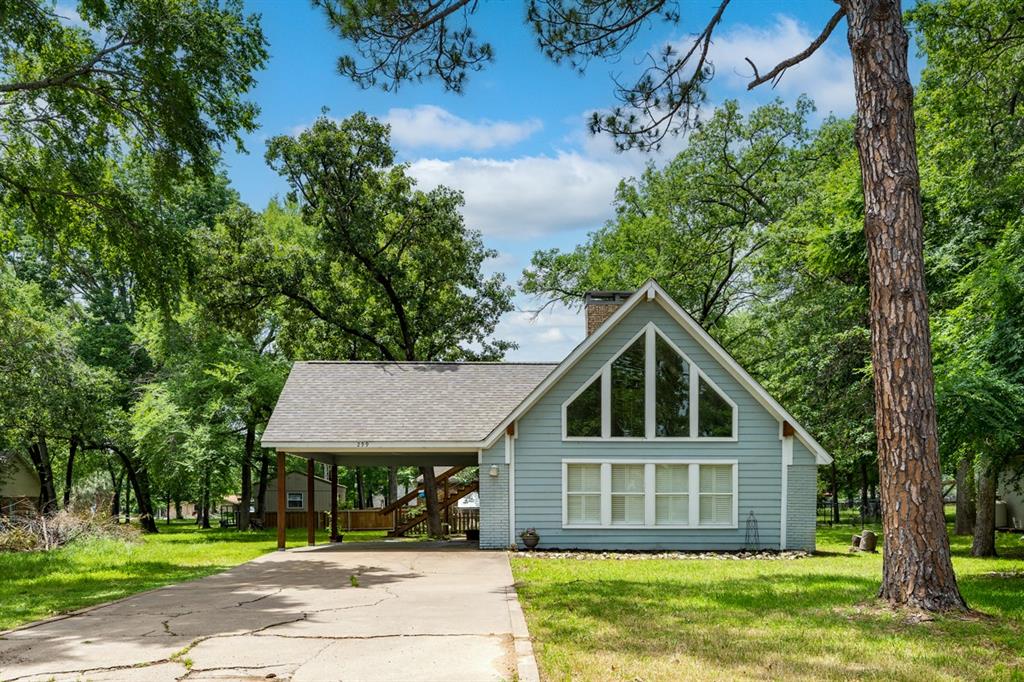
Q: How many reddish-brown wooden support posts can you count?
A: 3